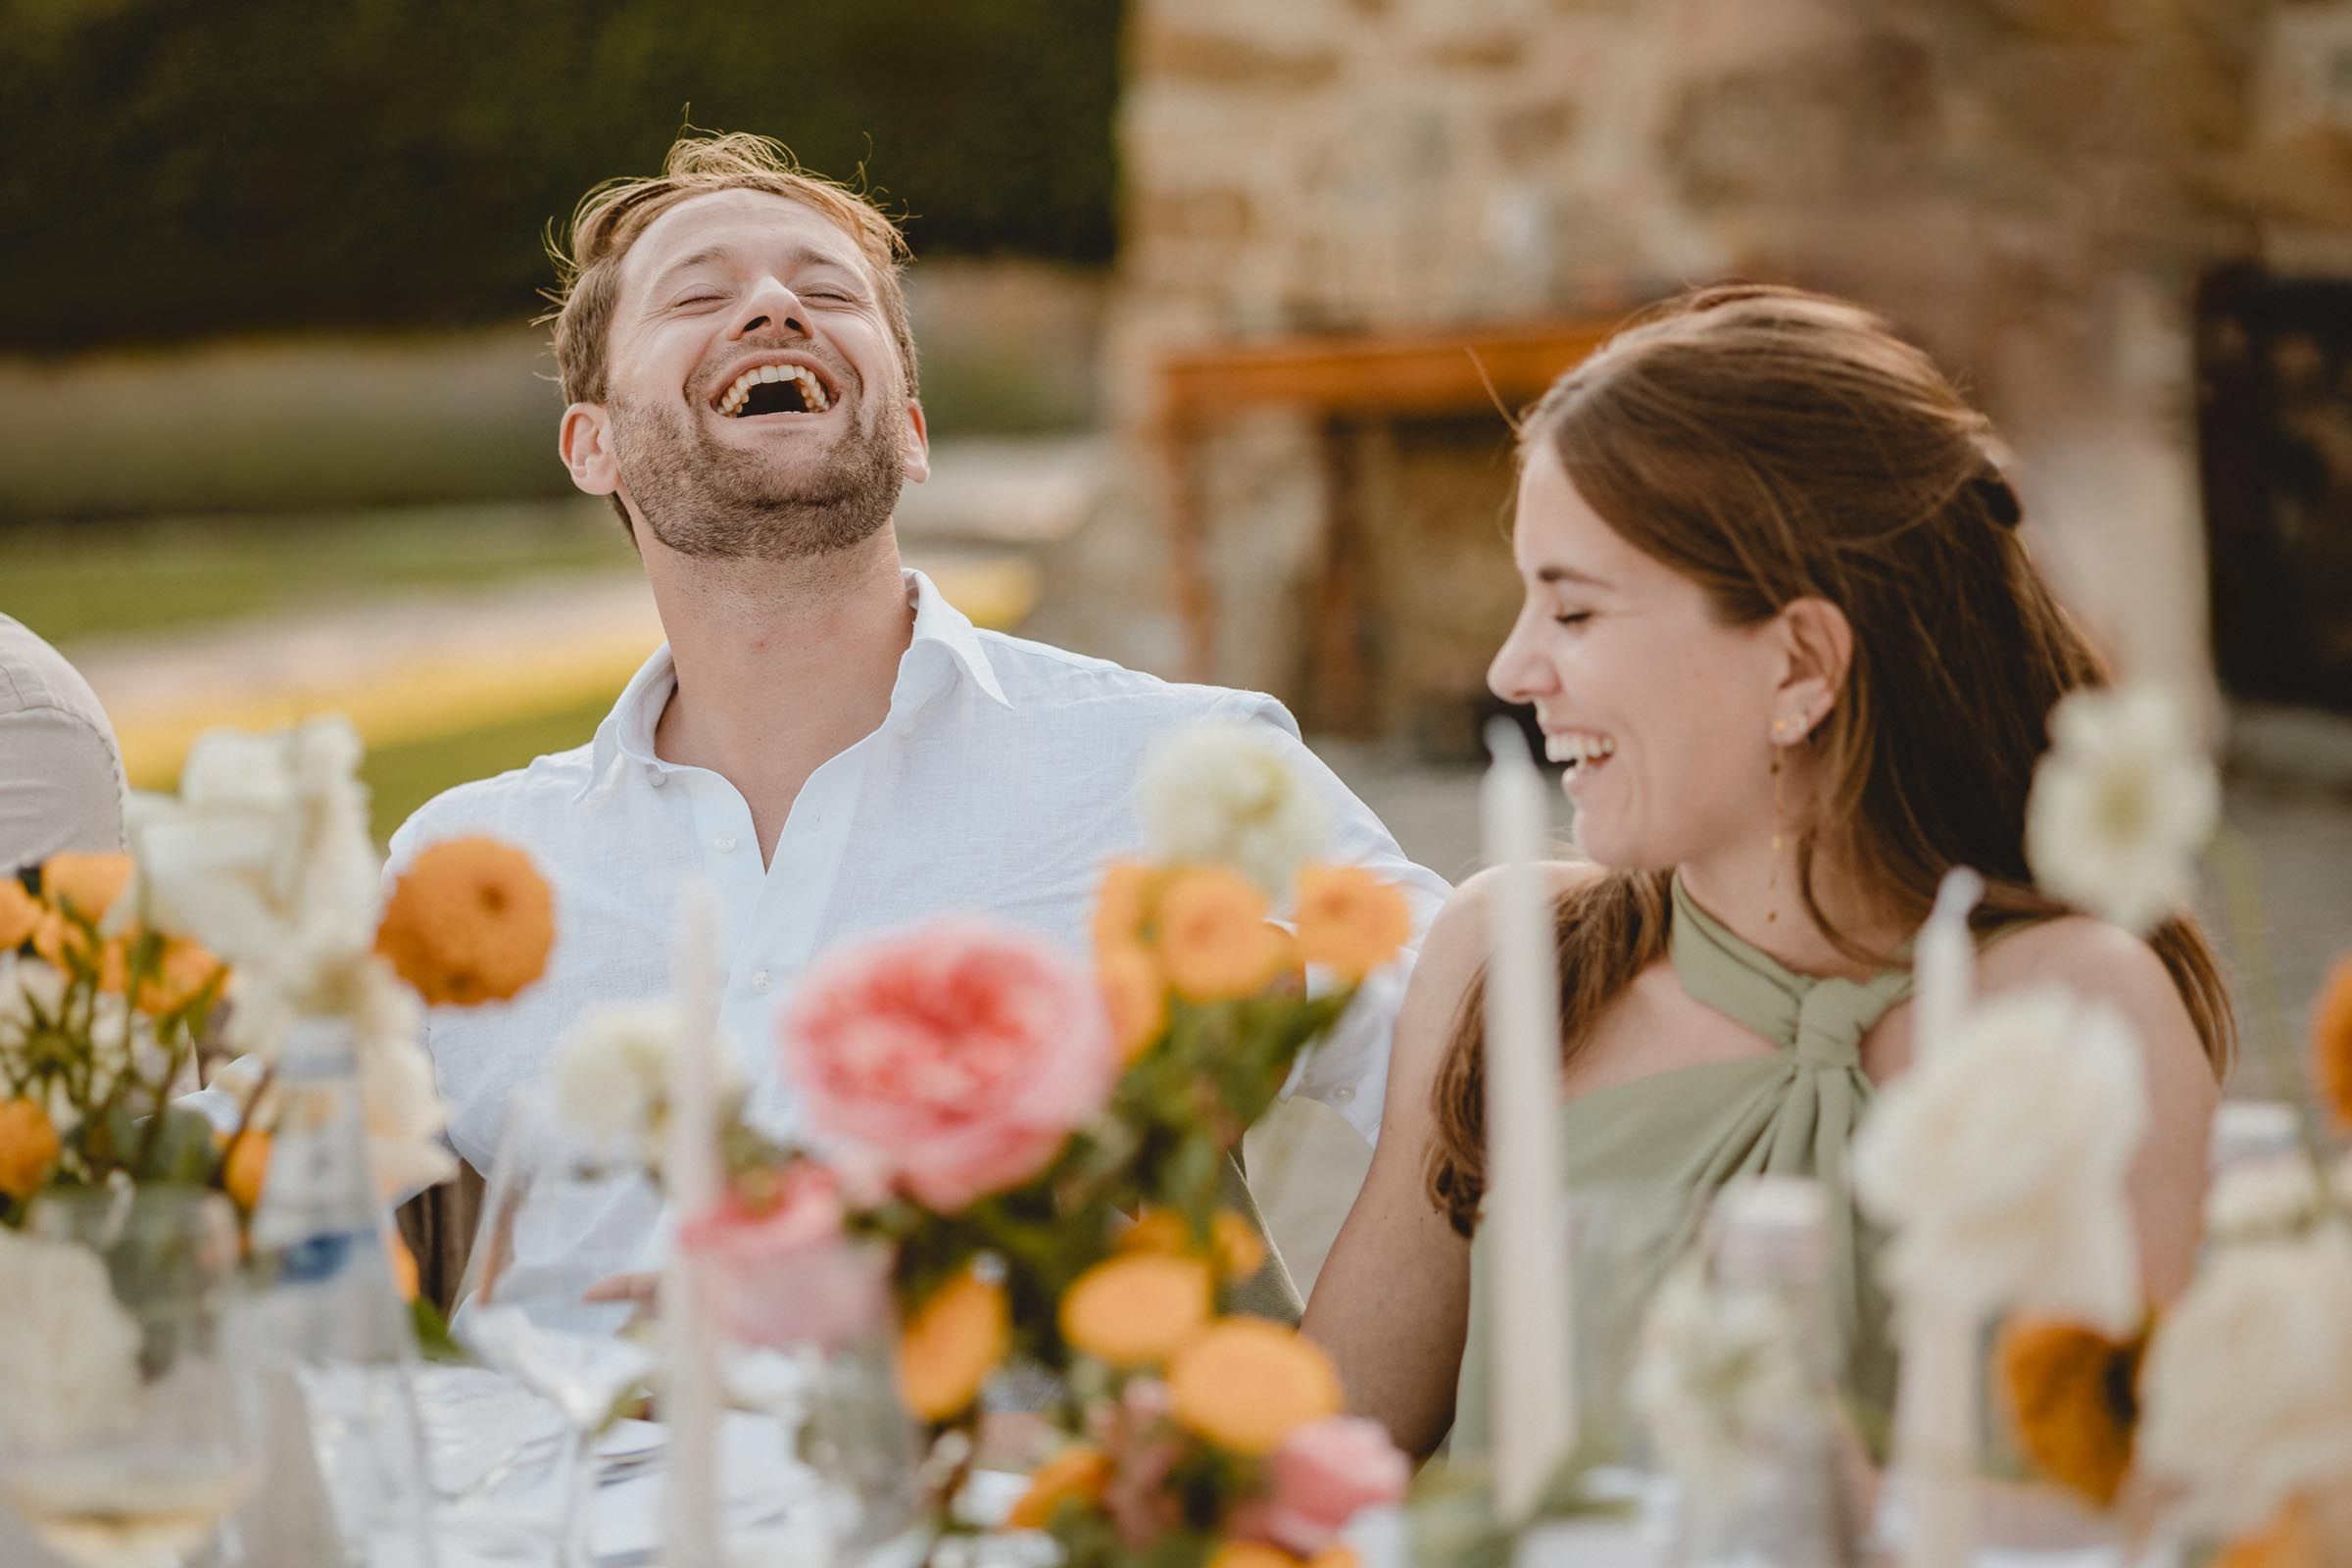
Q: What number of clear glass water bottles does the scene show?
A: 2